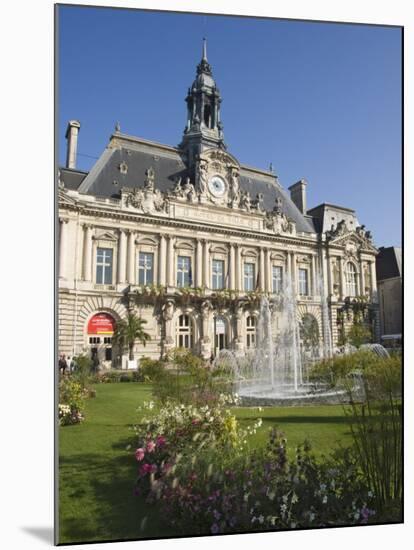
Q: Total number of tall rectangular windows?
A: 7